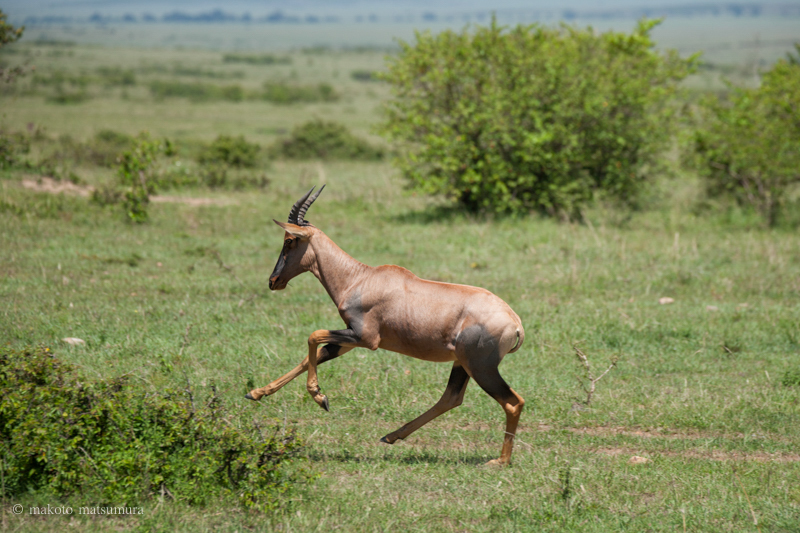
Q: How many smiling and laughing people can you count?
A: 0